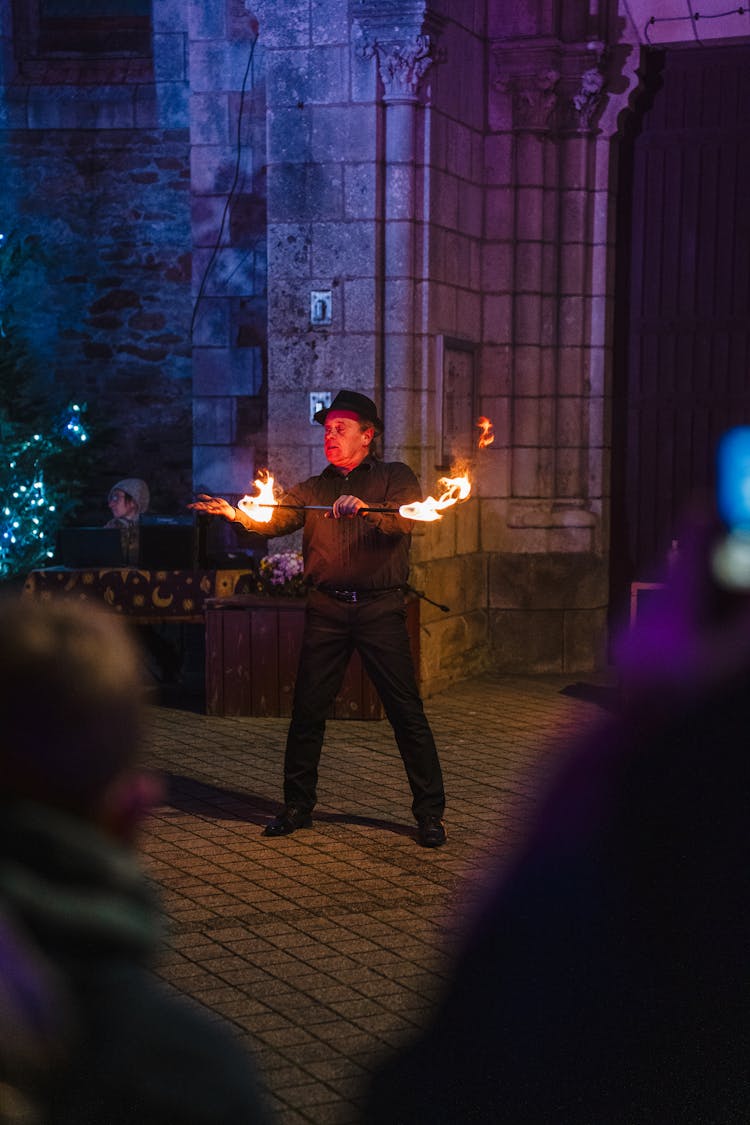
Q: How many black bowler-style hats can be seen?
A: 1